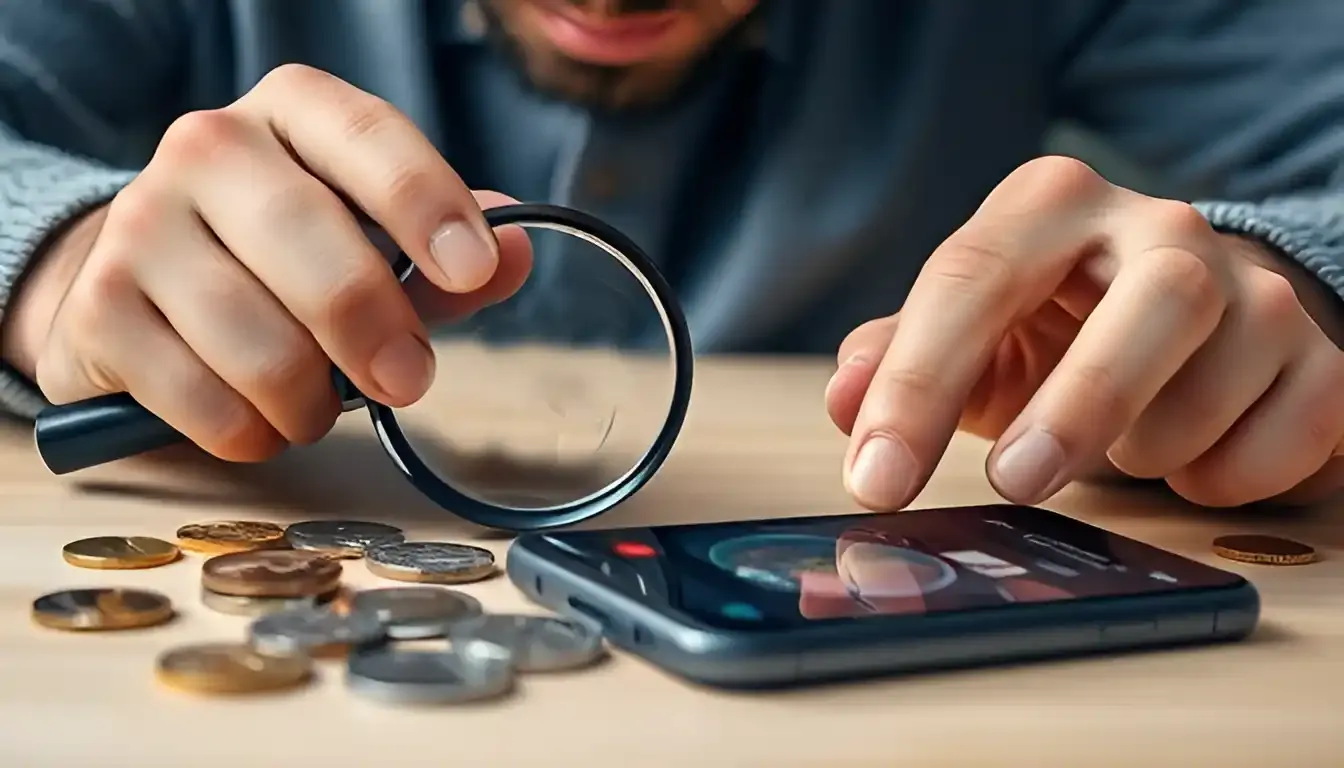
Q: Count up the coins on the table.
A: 13